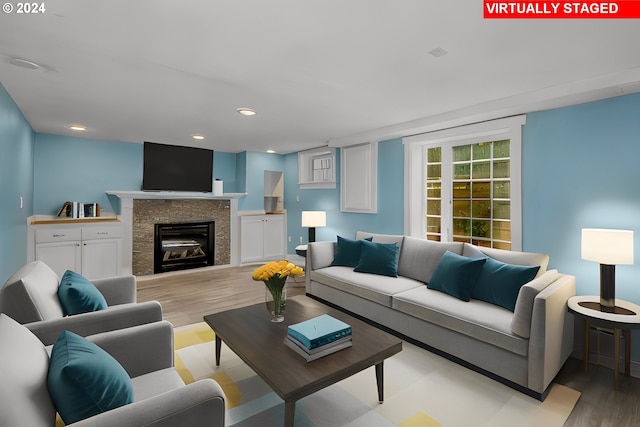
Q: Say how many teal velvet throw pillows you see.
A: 6